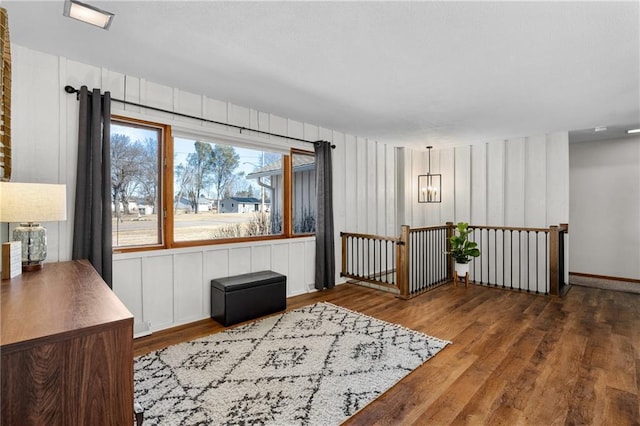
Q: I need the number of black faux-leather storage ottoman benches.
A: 1